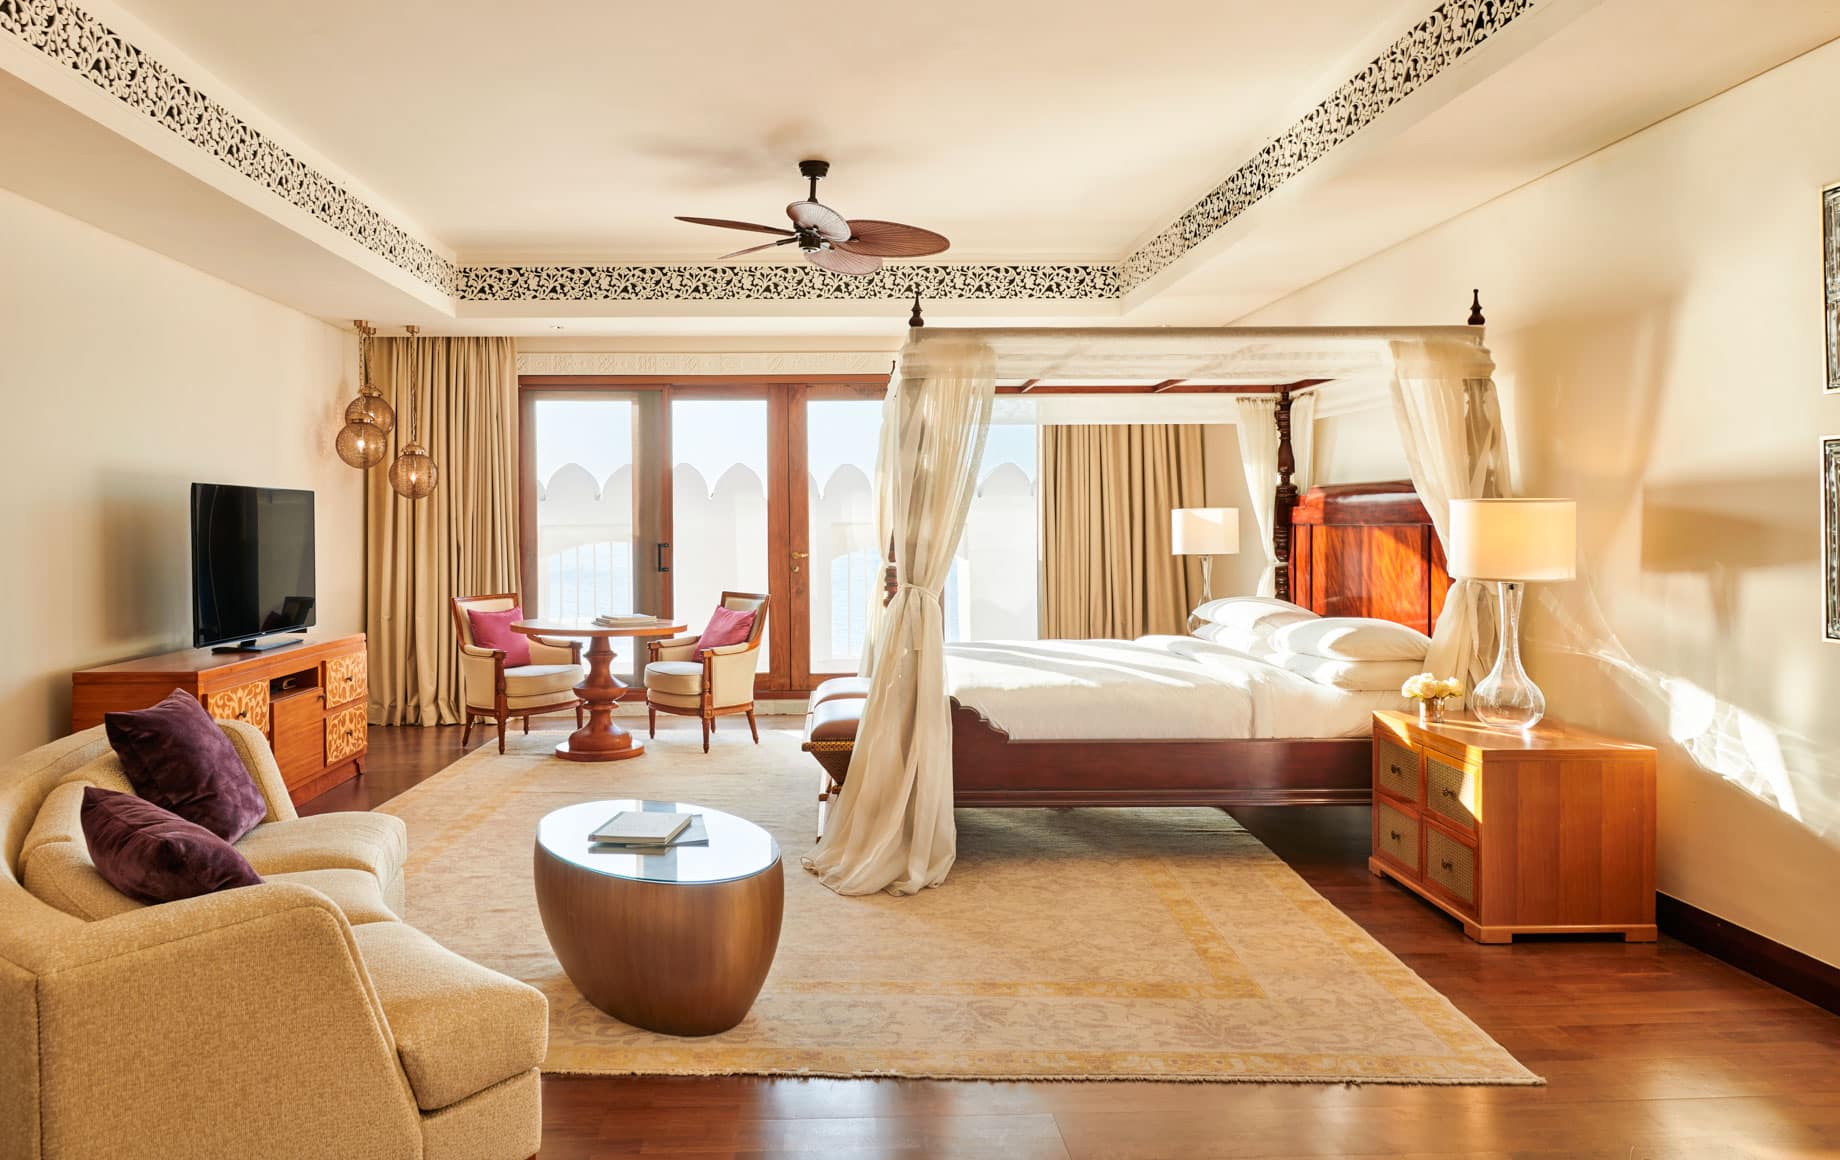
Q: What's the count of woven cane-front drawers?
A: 4